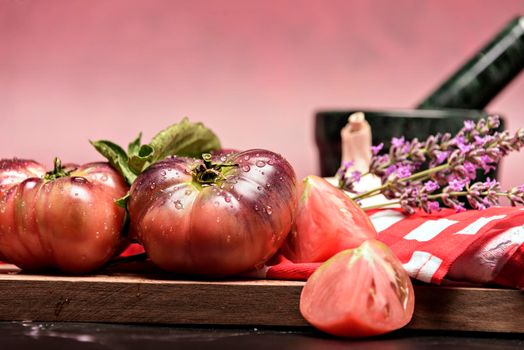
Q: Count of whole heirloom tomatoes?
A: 2